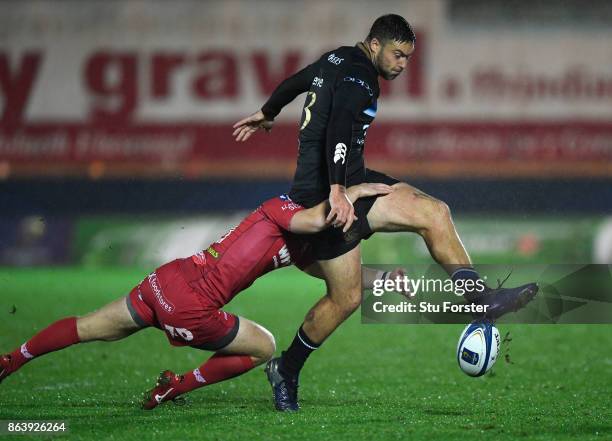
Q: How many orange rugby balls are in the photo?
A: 0